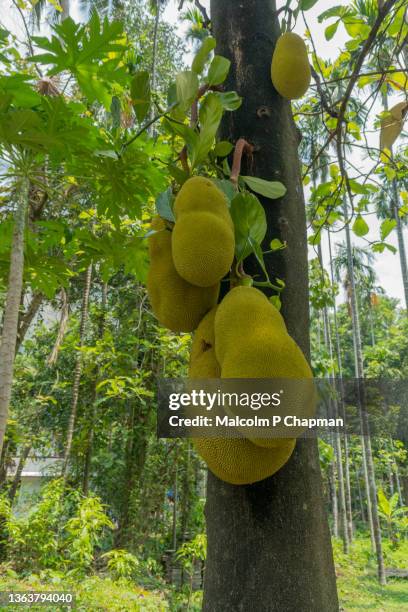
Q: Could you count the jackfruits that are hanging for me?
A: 5